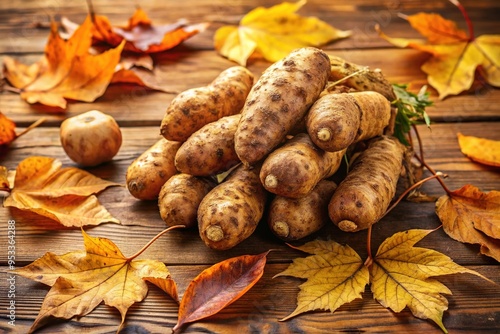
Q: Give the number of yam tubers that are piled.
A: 11